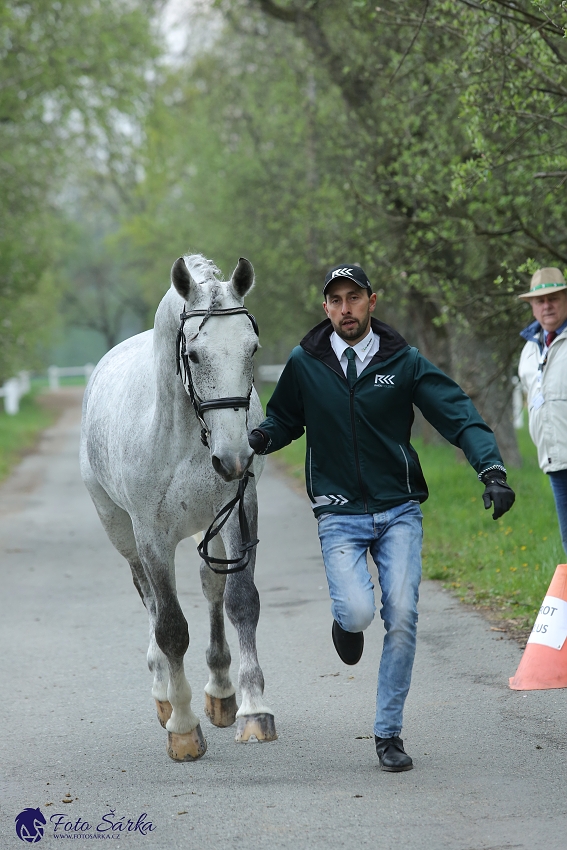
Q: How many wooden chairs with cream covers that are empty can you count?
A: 0